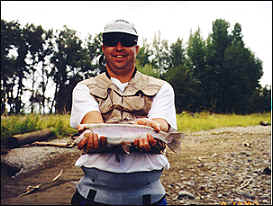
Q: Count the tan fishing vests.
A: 1